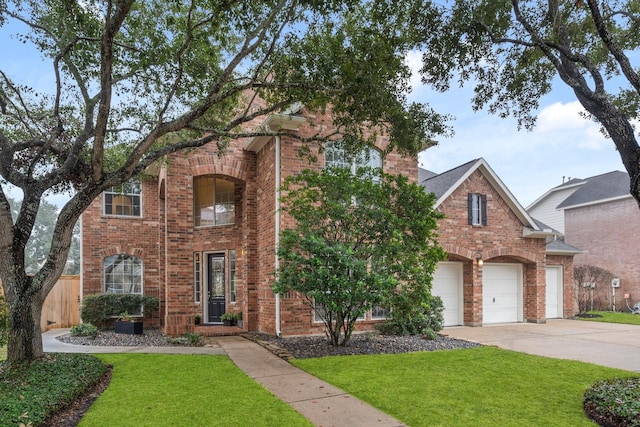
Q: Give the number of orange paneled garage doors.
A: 0